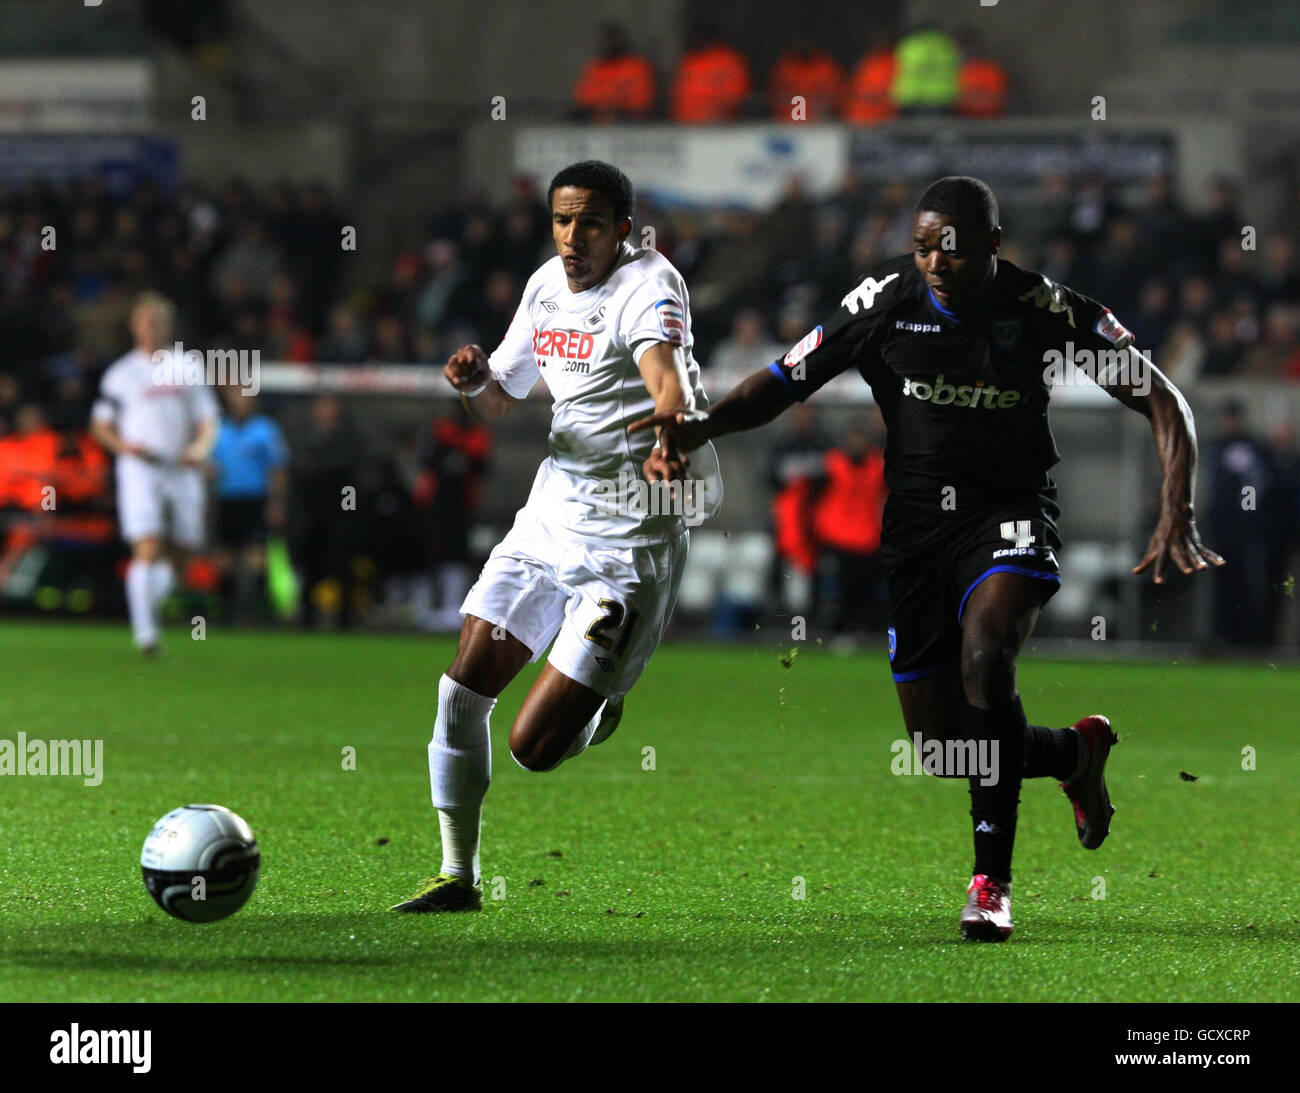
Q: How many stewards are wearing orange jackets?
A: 5